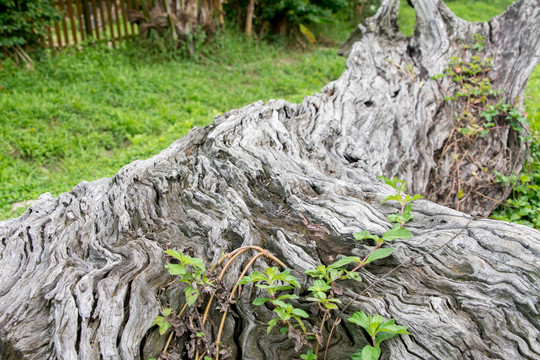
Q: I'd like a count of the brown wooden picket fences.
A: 1